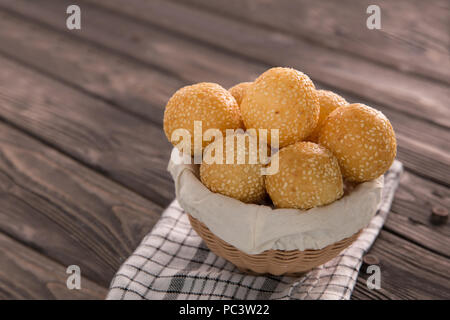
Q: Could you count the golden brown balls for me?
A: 7